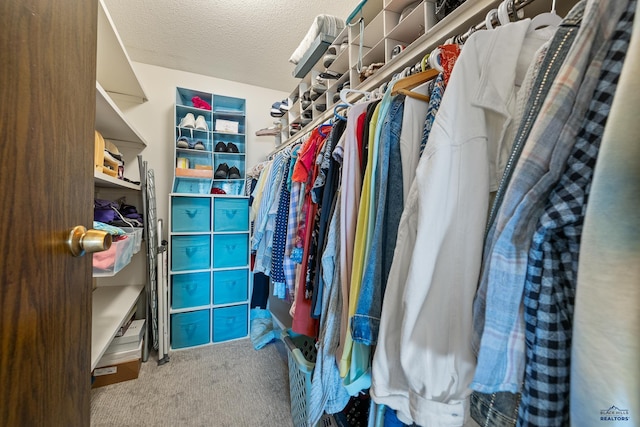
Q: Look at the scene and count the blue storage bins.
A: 8